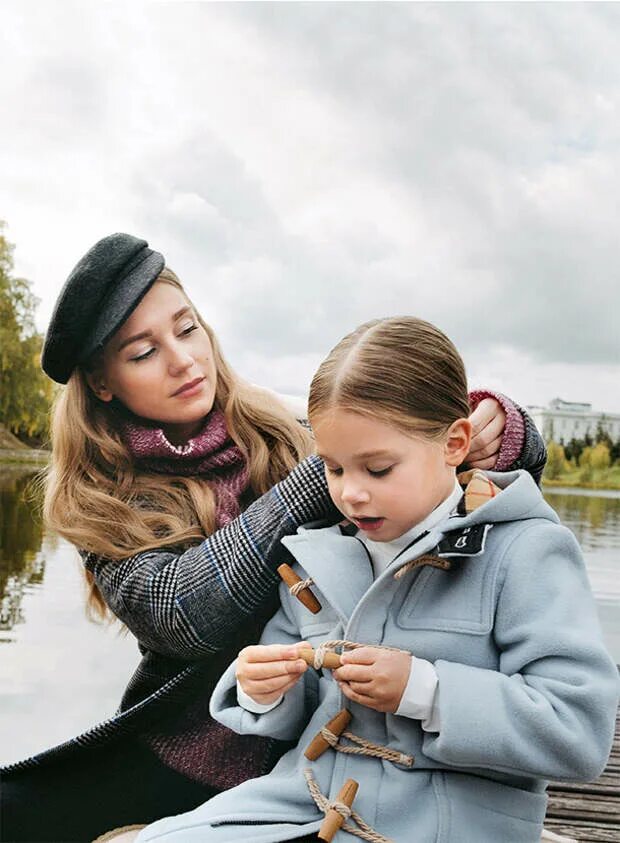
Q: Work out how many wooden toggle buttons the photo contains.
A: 4